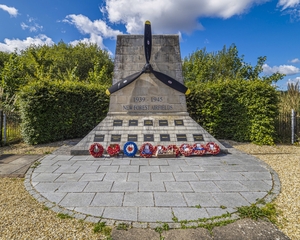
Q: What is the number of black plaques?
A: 12